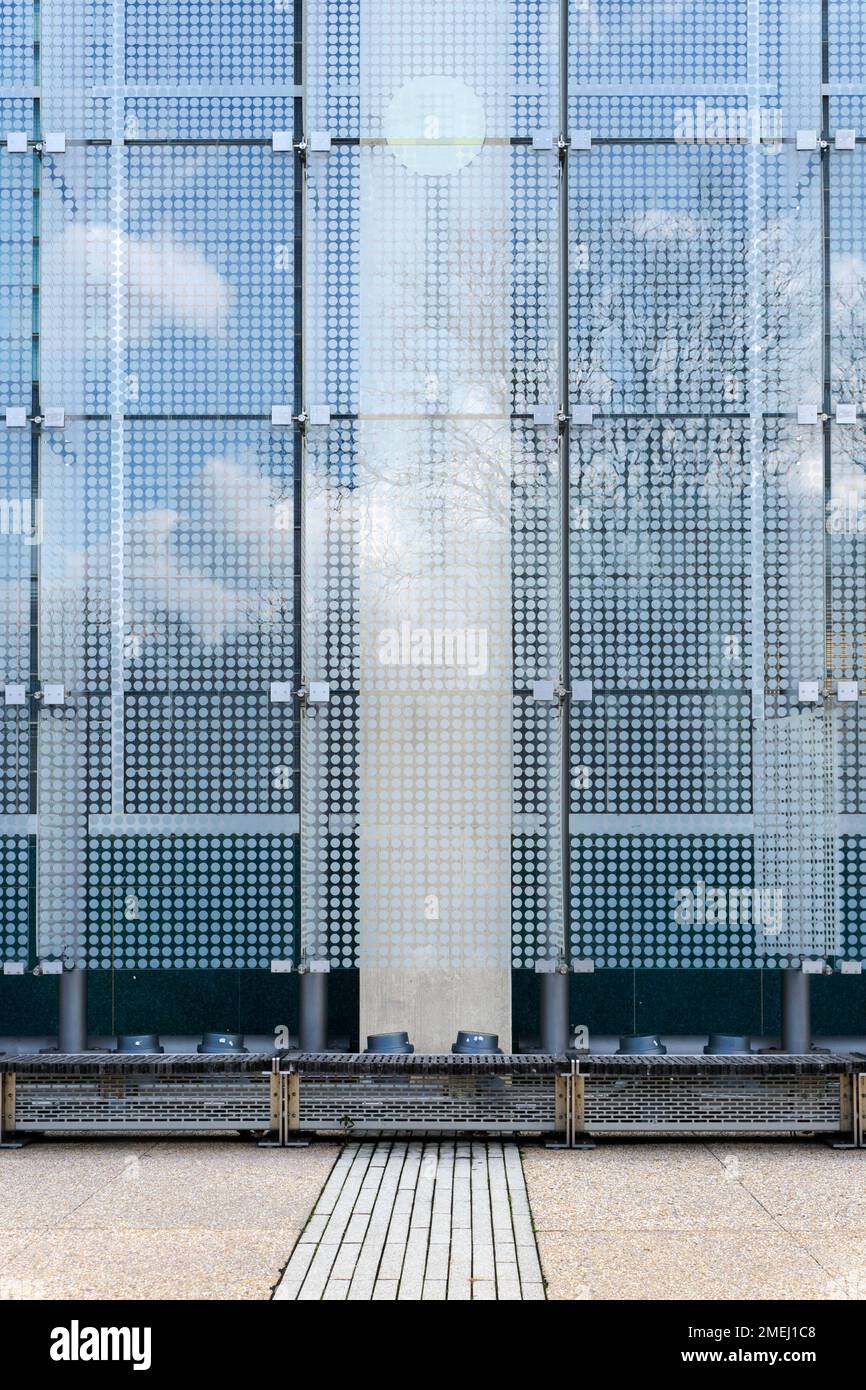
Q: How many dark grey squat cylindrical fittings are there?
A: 6